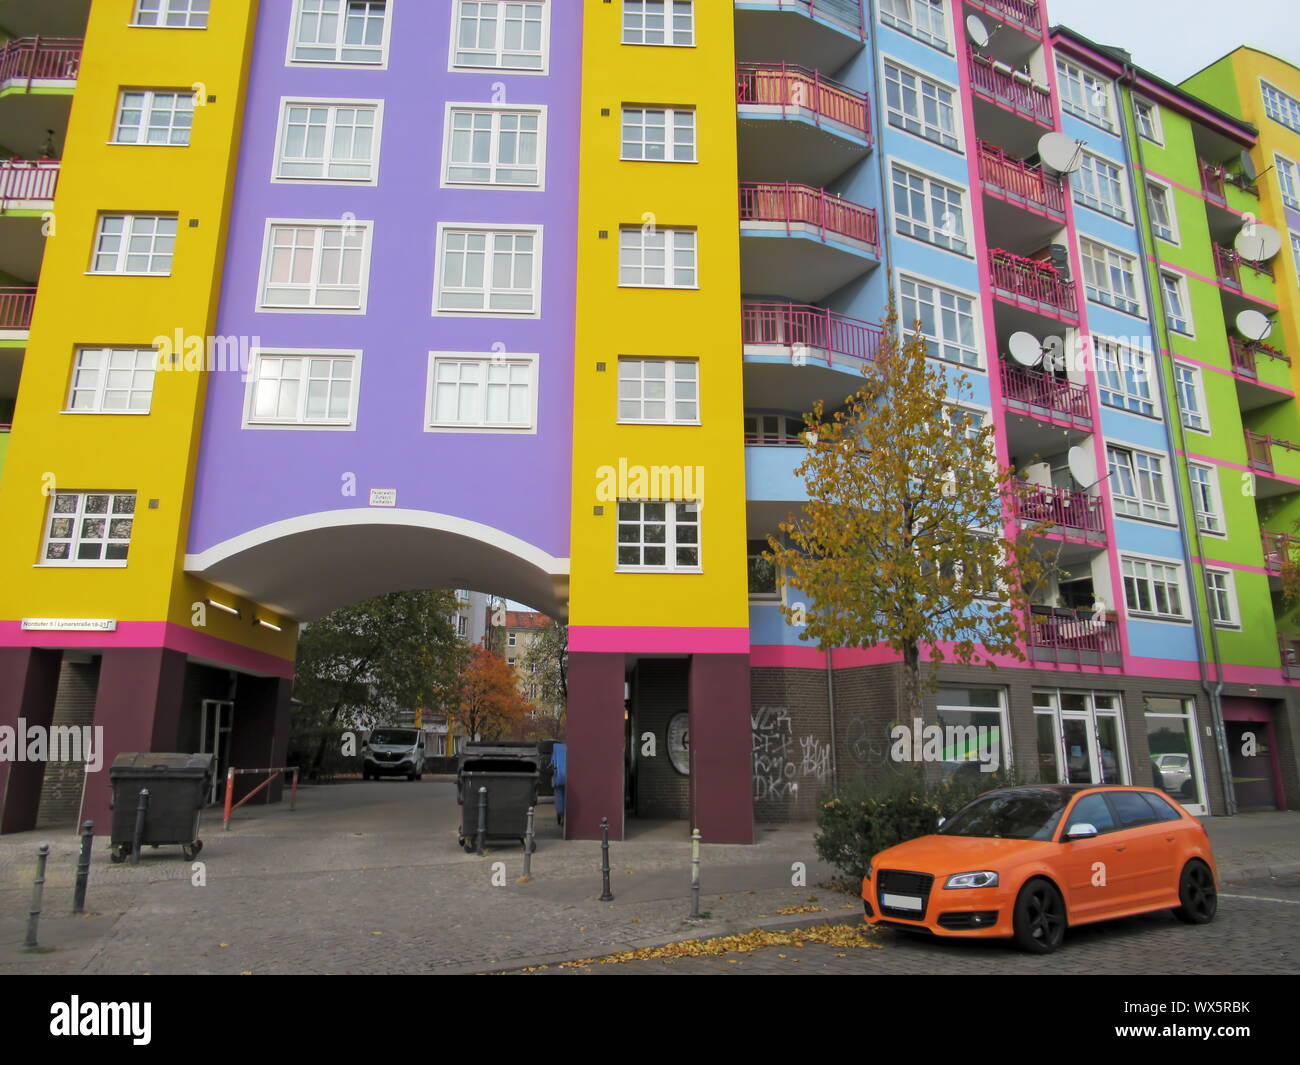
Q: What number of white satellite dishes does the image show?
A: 6